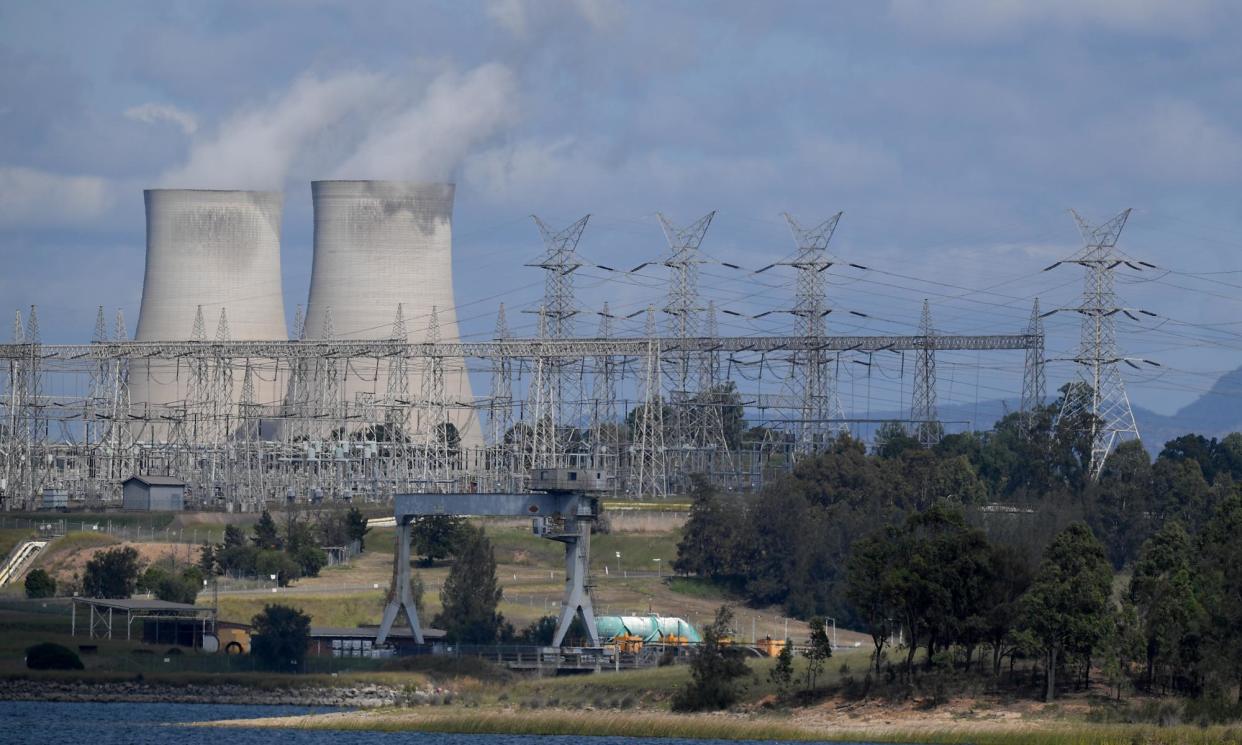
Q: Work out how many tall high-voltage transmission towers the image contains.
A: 4